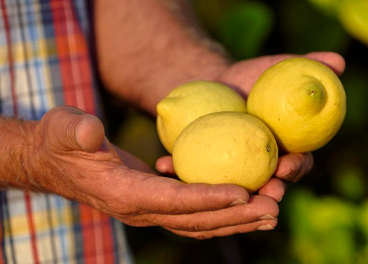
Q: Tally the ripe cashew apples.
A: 0